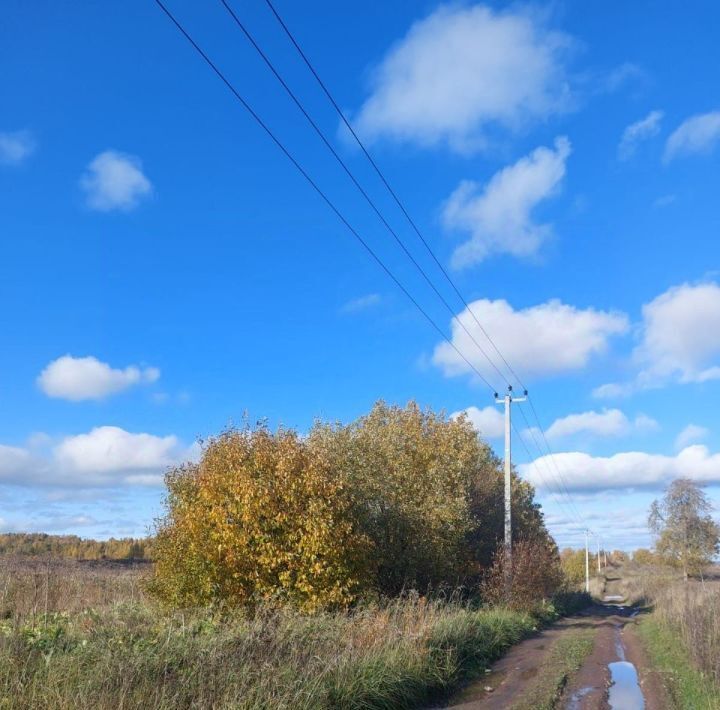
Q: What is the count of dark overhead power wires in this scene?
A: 3